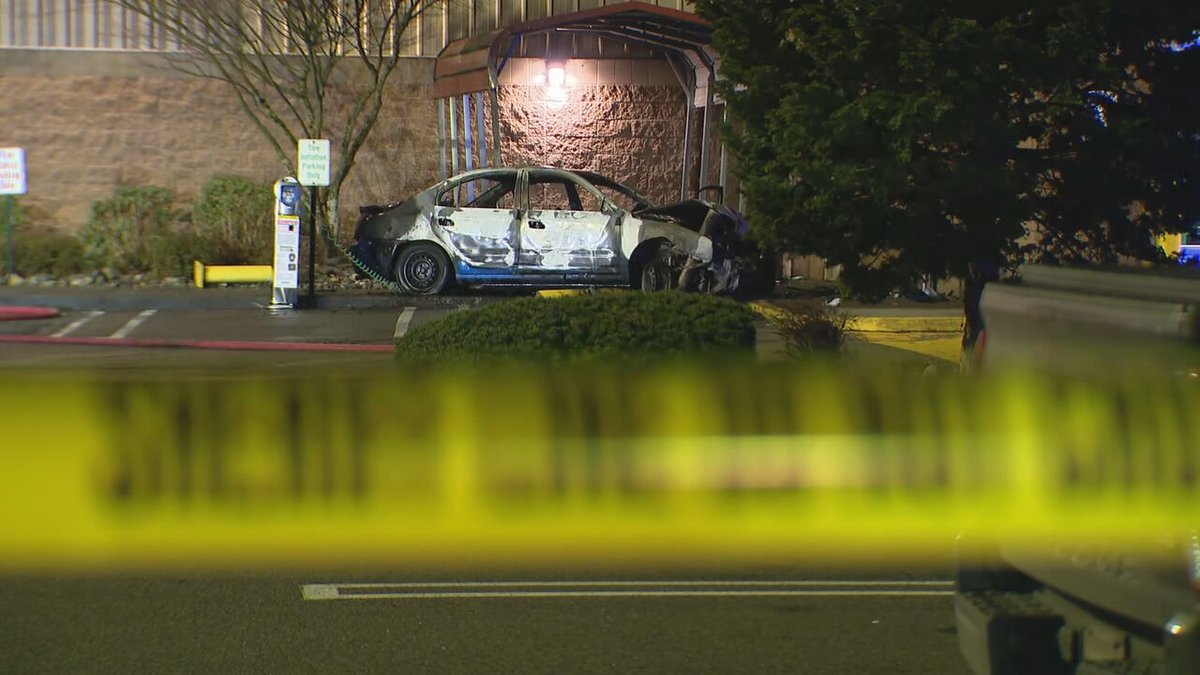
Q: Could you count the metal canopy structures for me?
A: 1